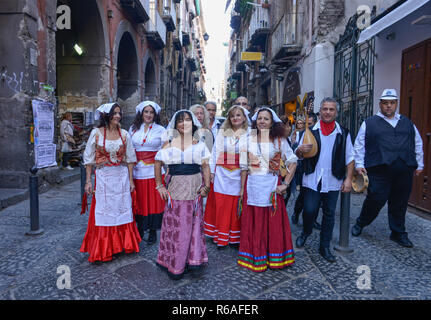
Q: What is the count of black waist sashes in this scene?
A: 1